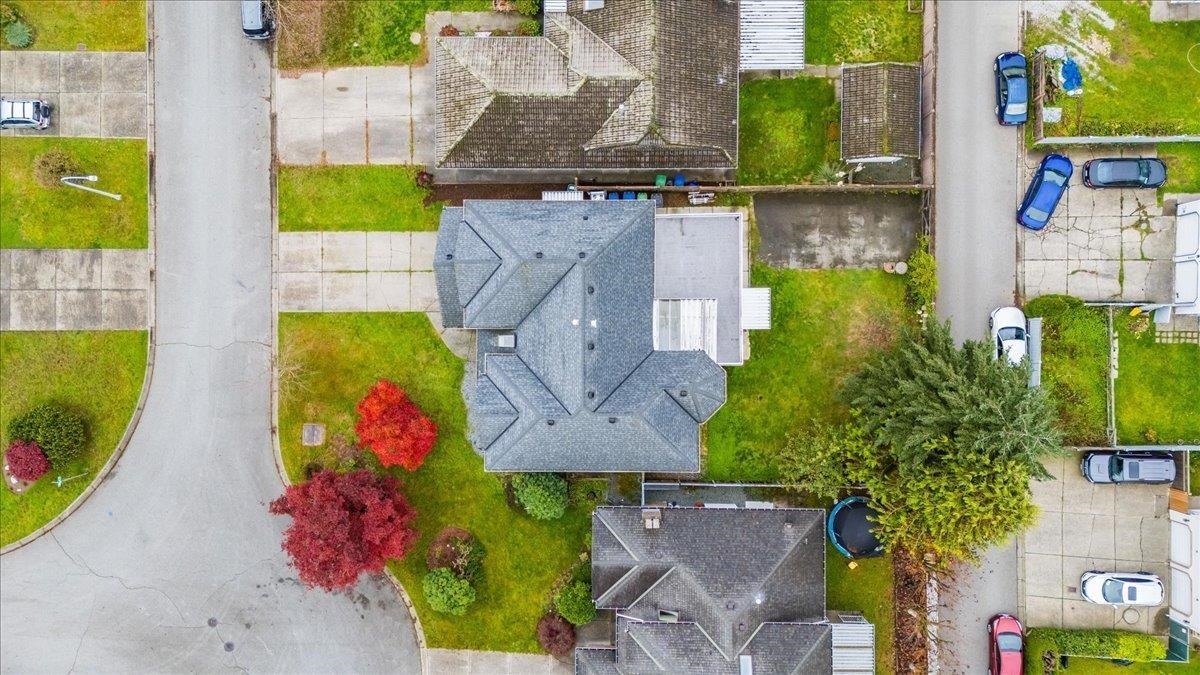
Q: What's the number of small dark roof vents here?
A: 10